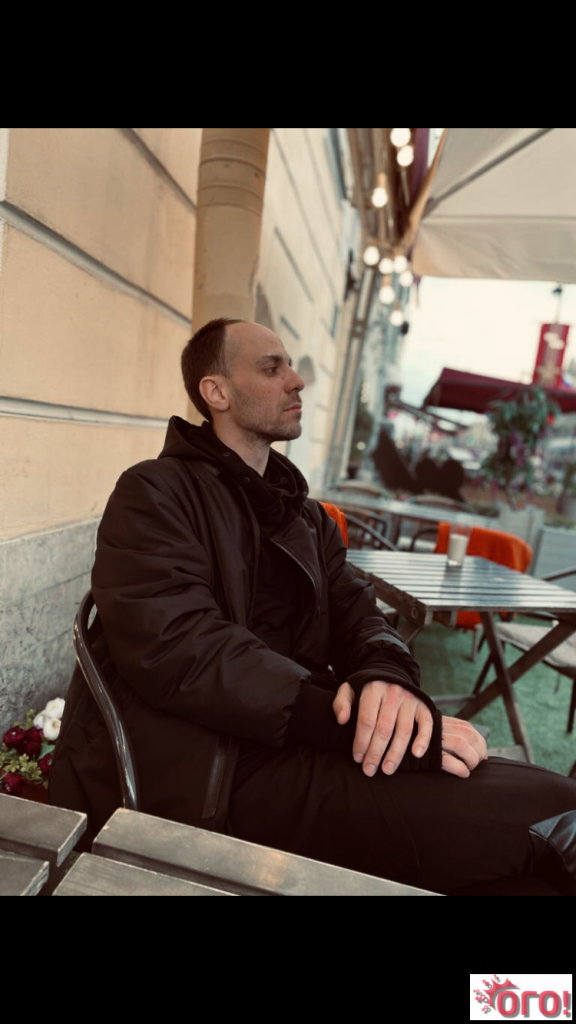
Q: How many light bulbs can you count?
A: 9